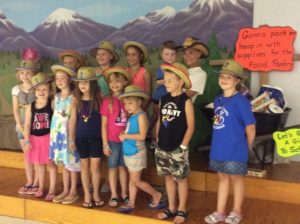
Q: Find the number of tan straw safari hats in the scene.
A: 12